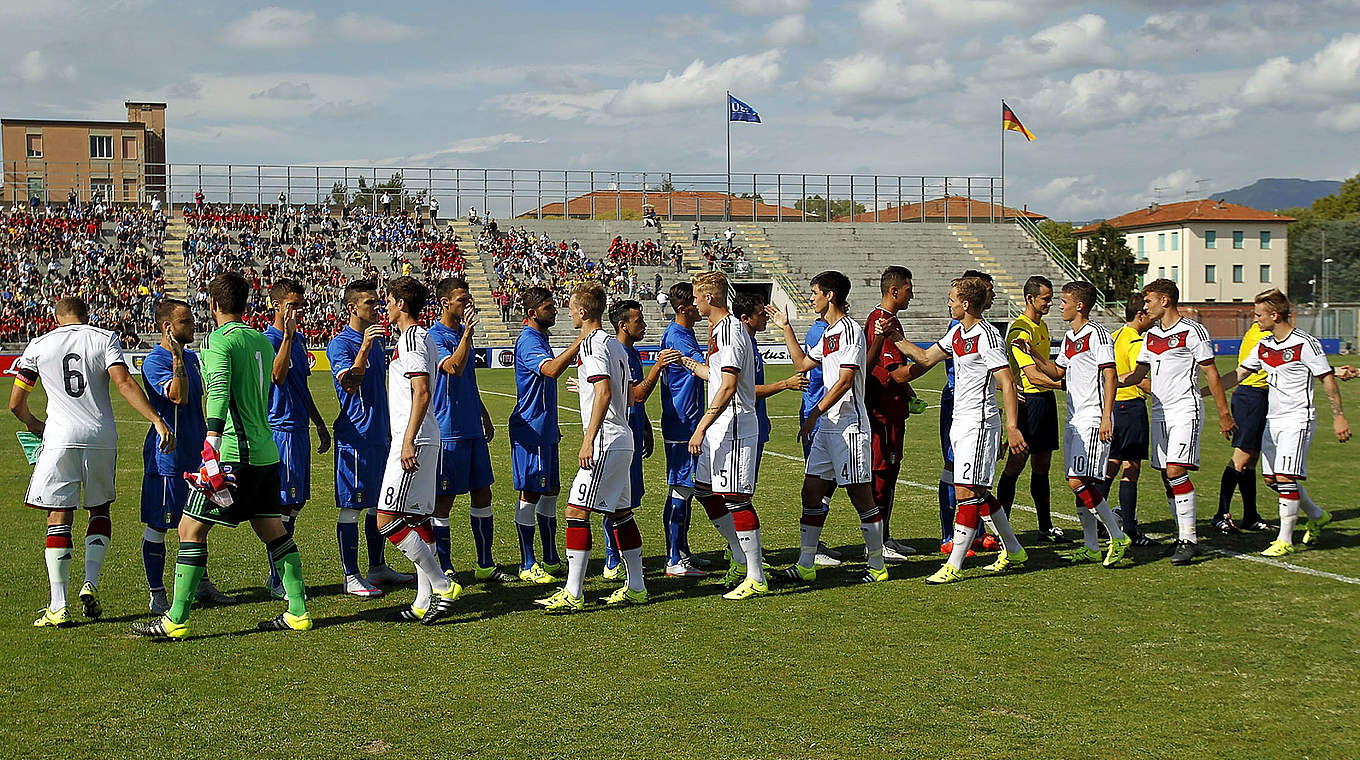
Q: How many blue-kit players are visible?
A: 10